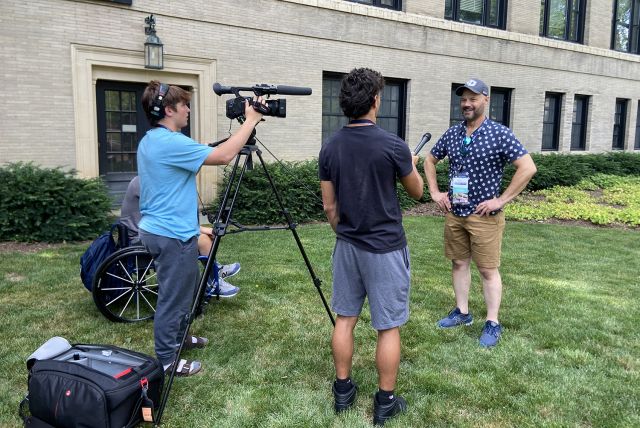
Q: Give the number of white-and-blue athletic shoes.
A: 2